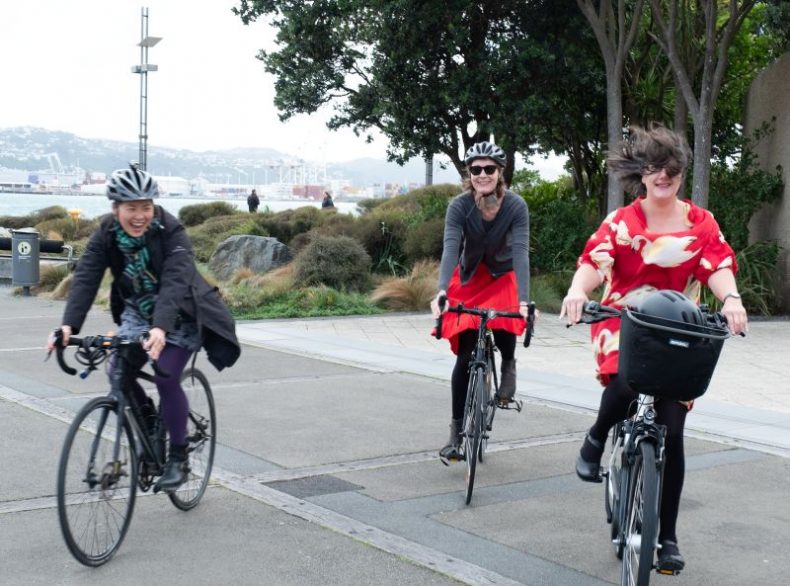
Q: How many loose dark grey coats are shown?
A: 1